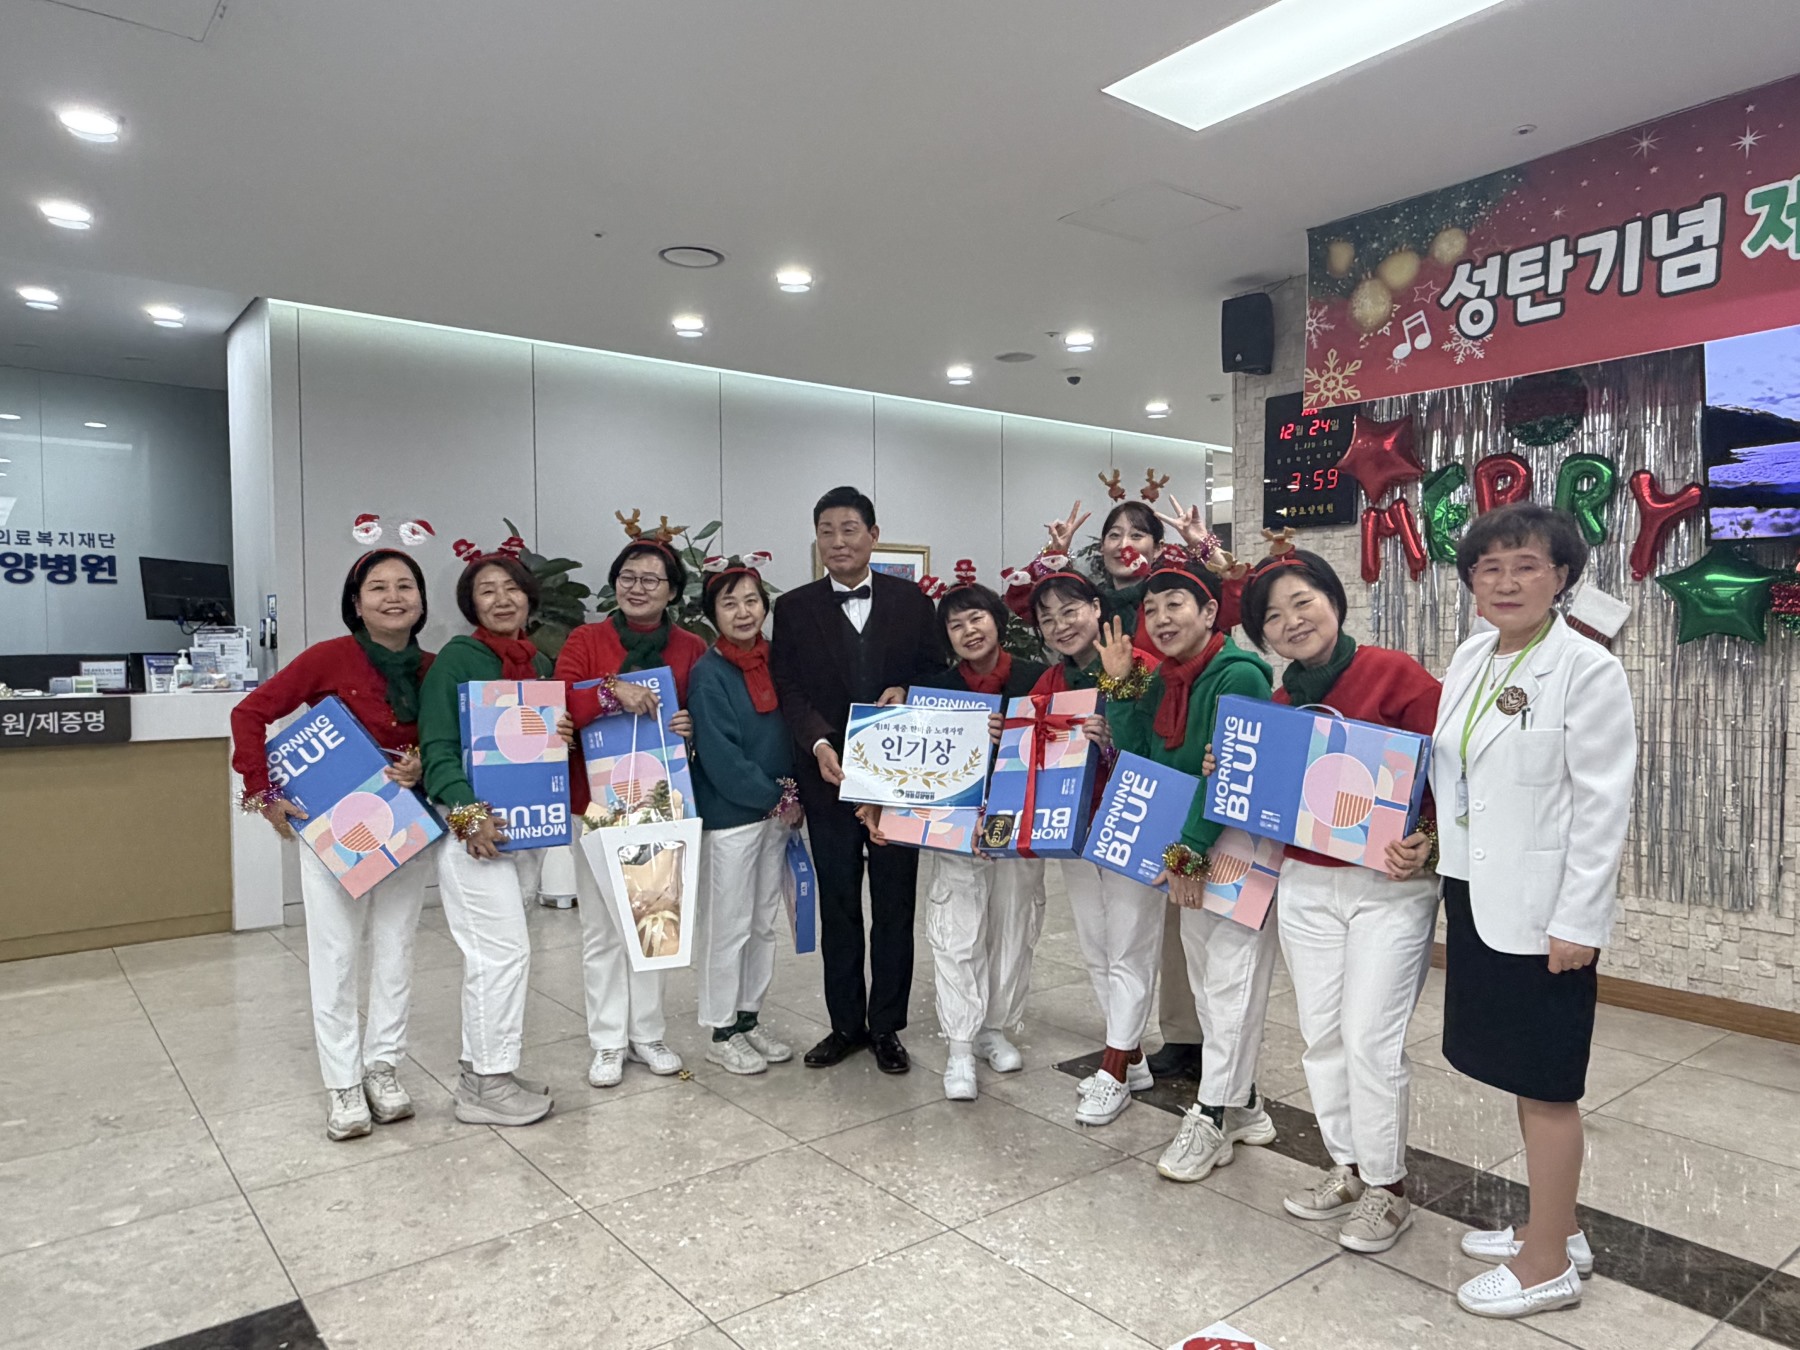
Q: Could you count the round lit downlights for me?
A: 9